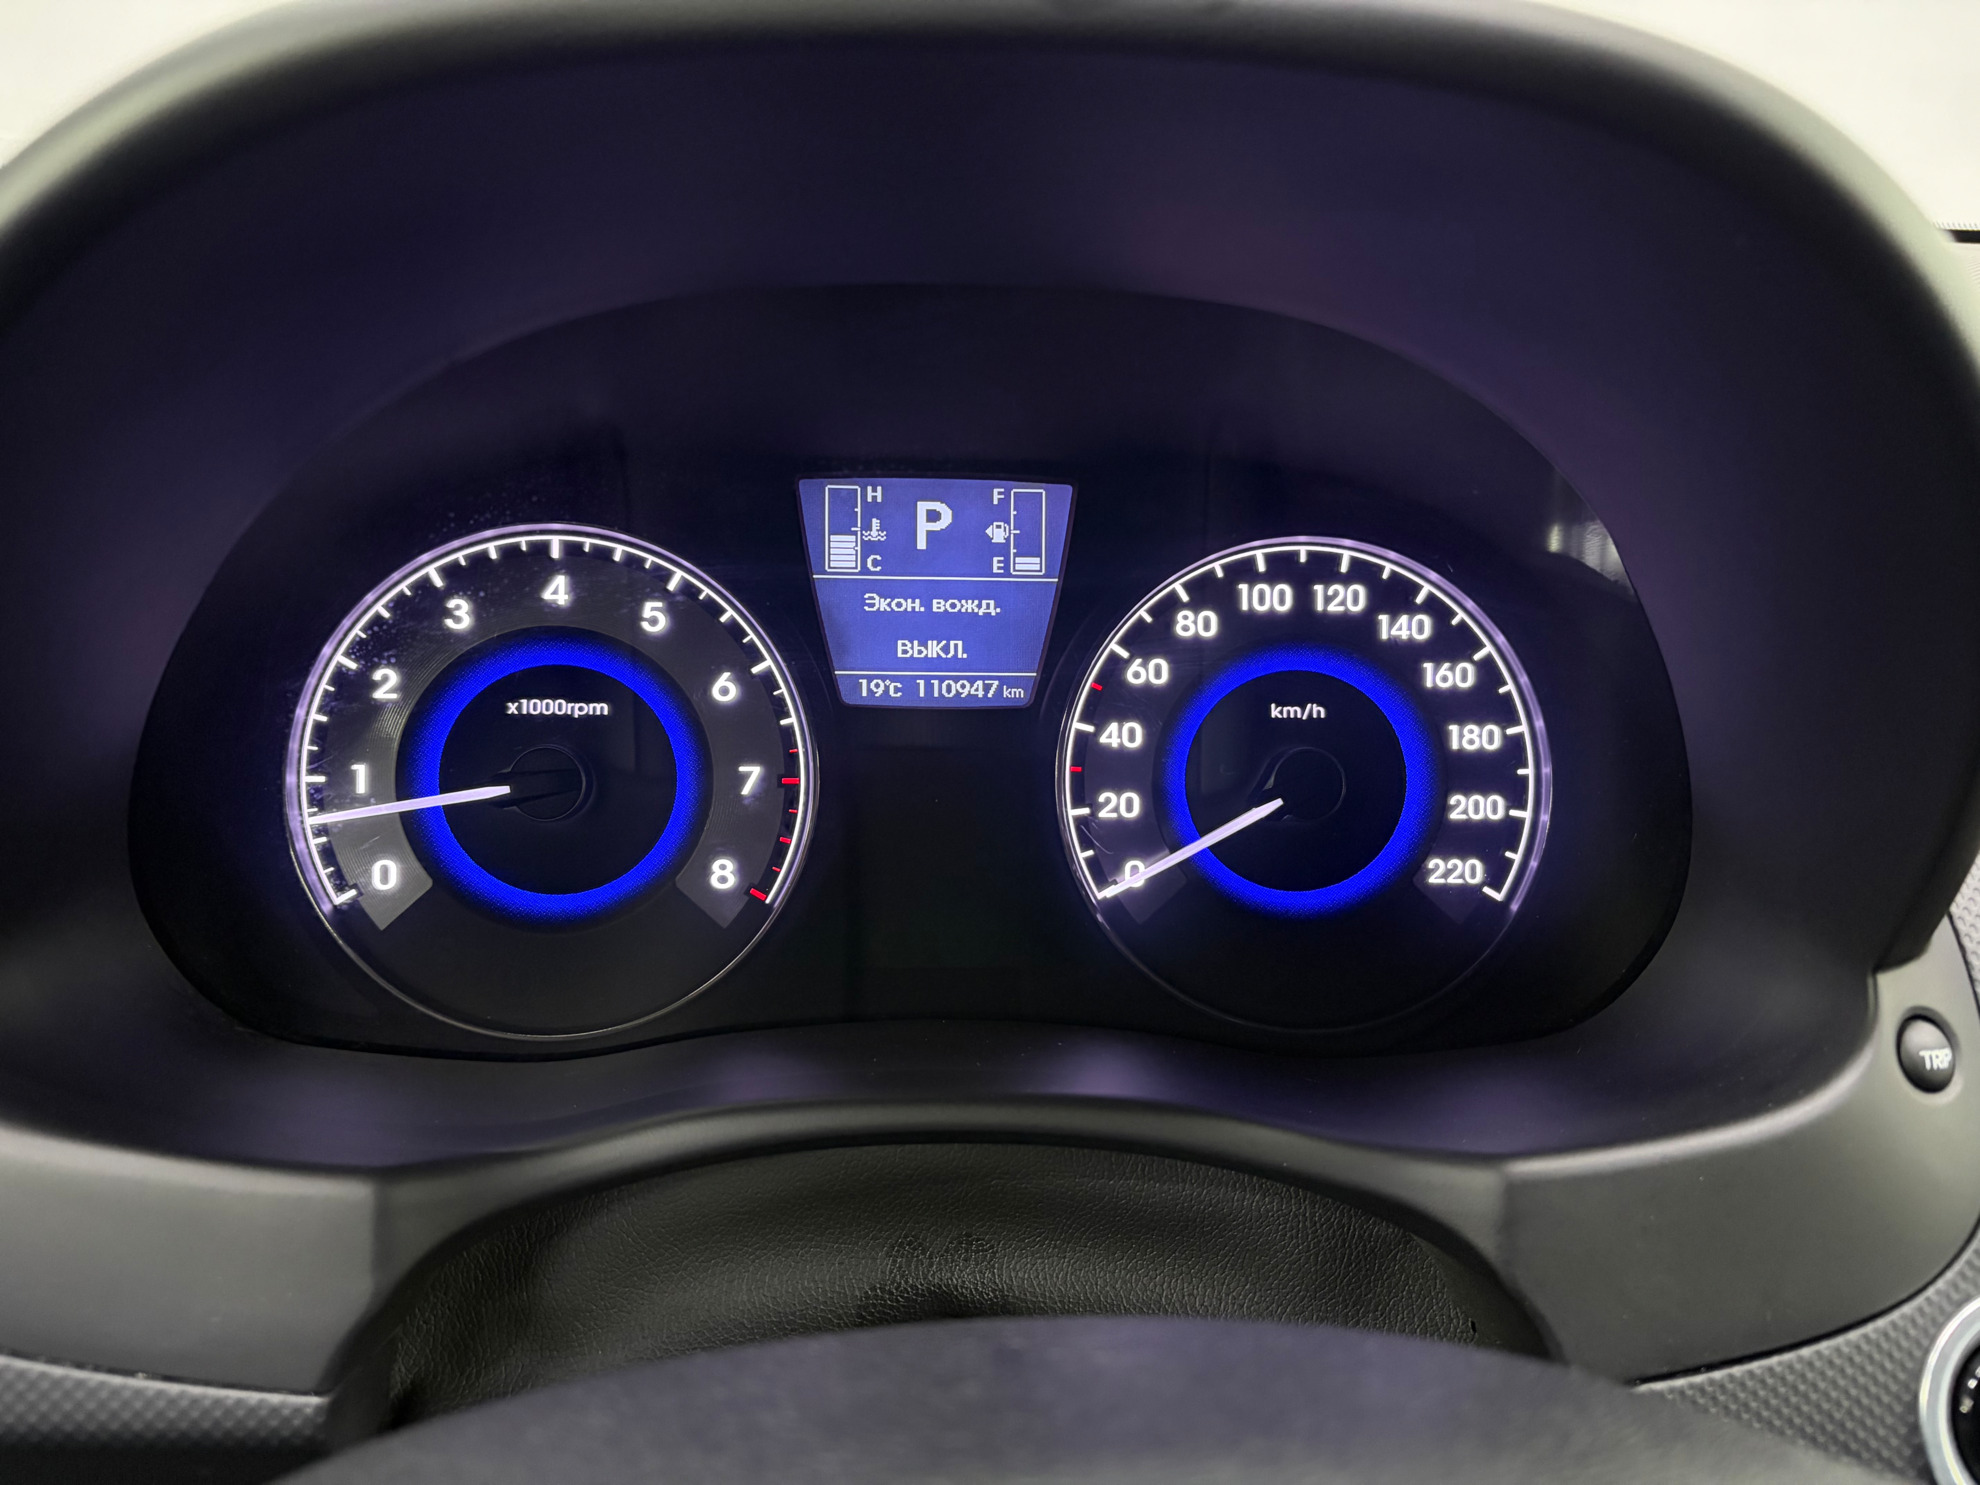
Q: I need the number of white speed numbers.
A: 12